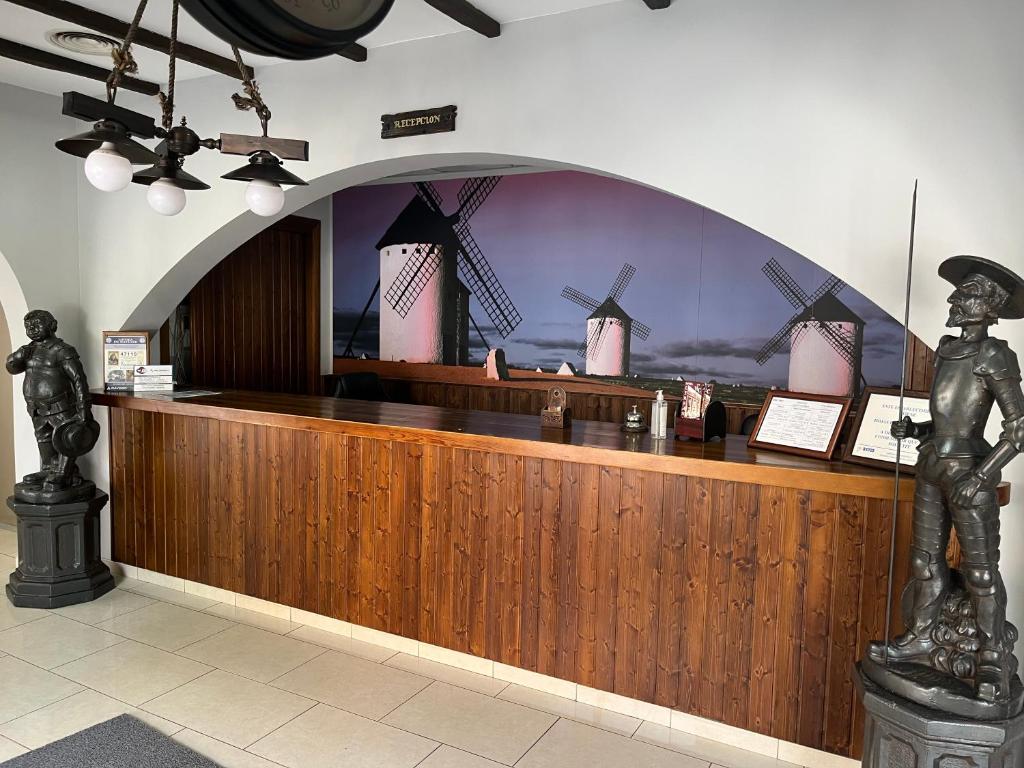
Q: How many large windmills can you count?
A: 3